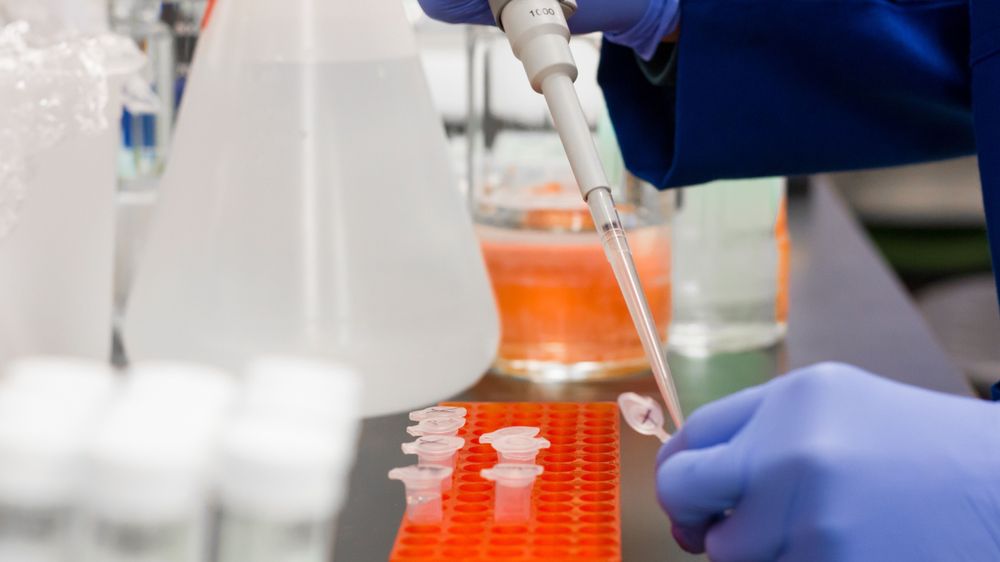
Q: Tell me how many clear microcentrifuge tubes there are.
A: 8